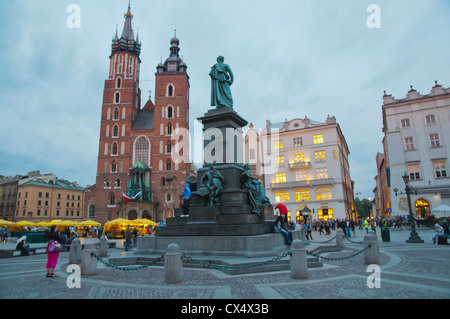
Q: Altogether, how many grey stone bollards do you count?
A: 8